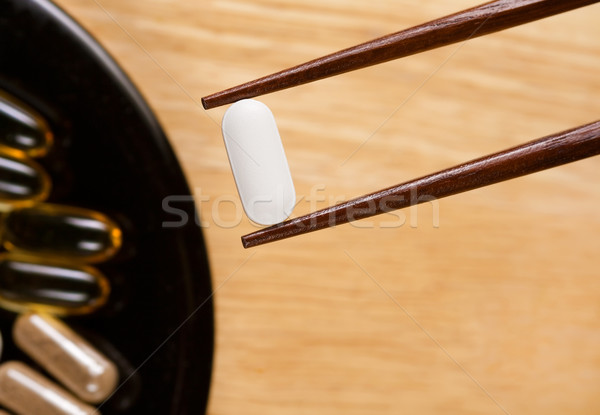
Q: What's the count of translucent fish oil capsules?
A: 4